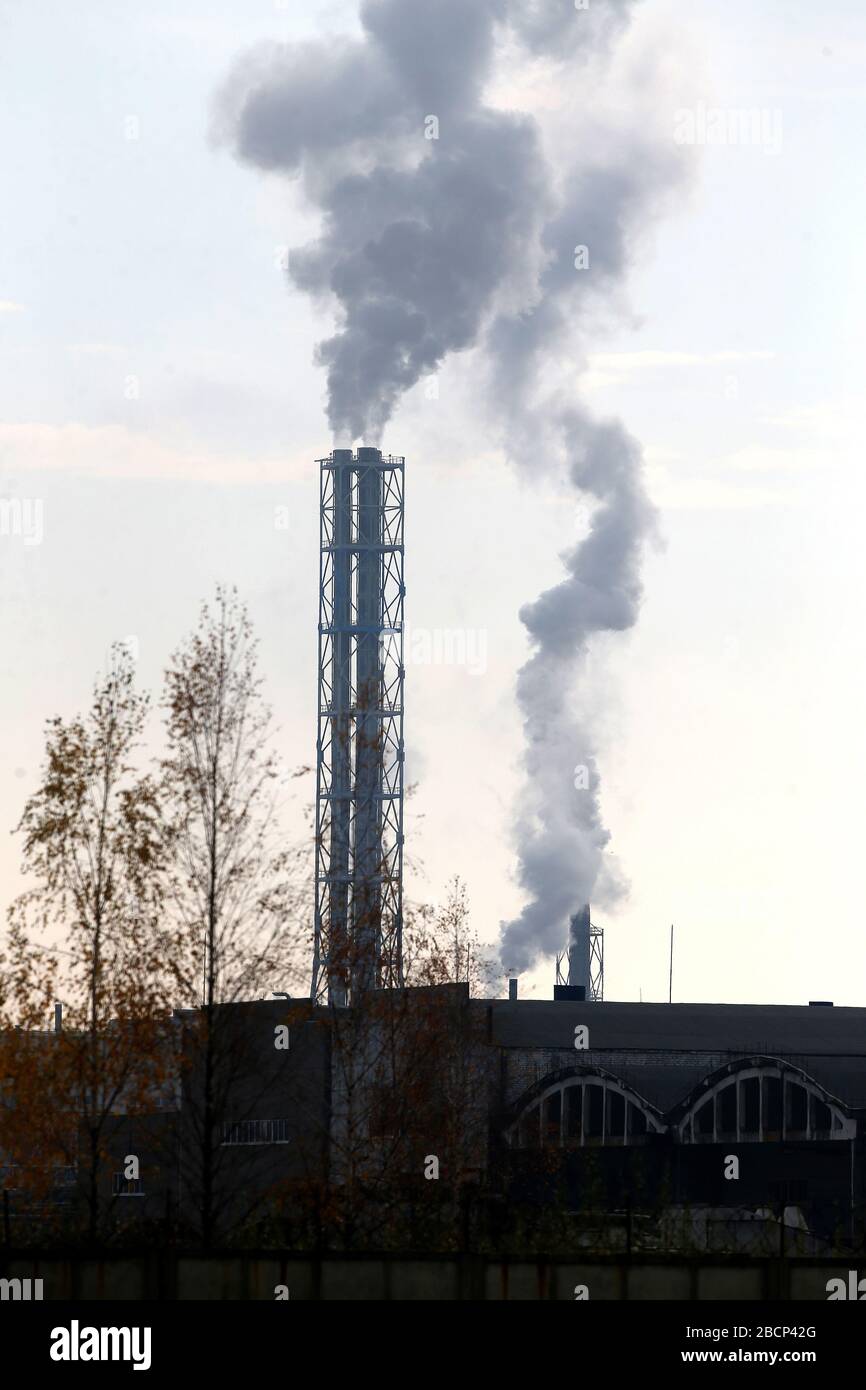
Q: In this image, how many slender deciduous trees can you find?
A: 2